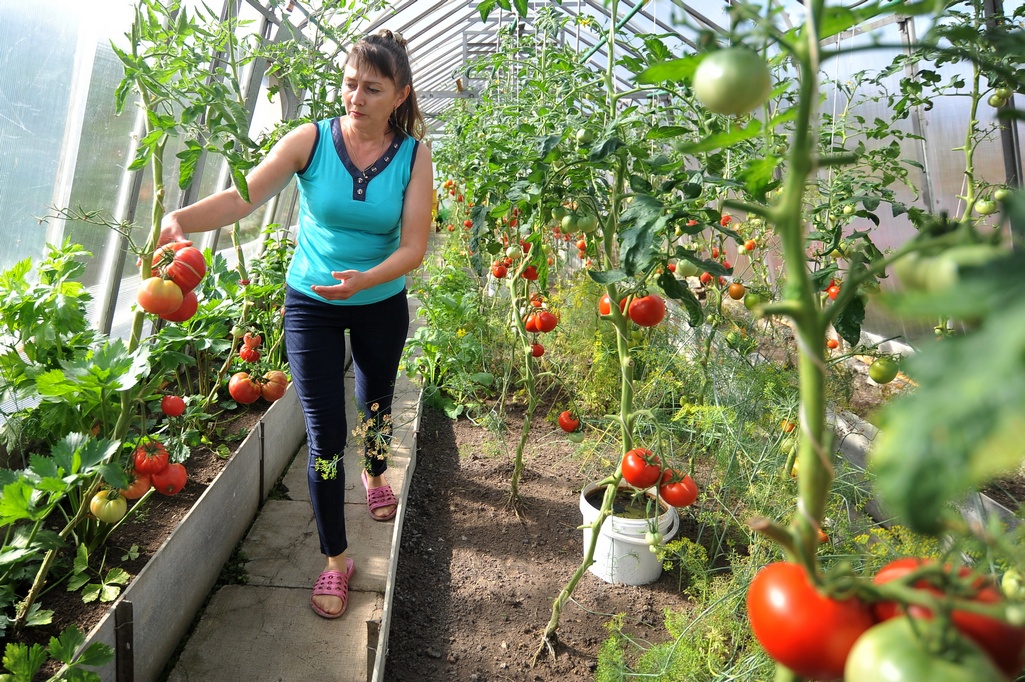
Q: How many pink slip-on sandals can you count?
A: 2